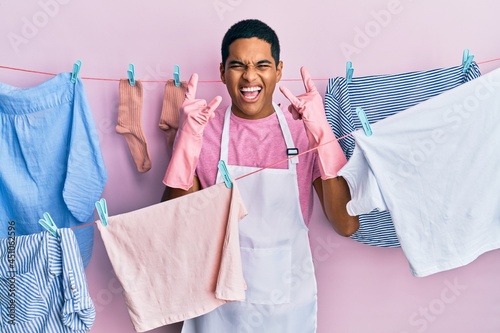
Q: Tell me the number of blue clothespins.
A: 9